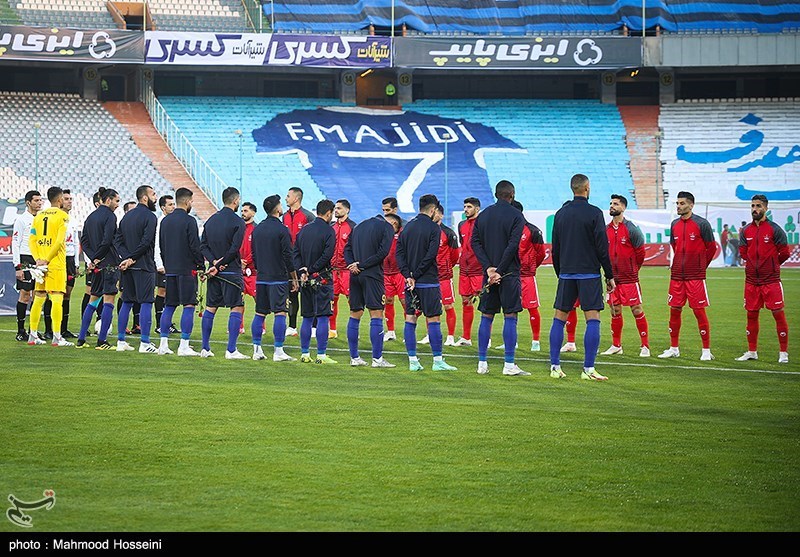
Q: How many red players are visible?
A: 11